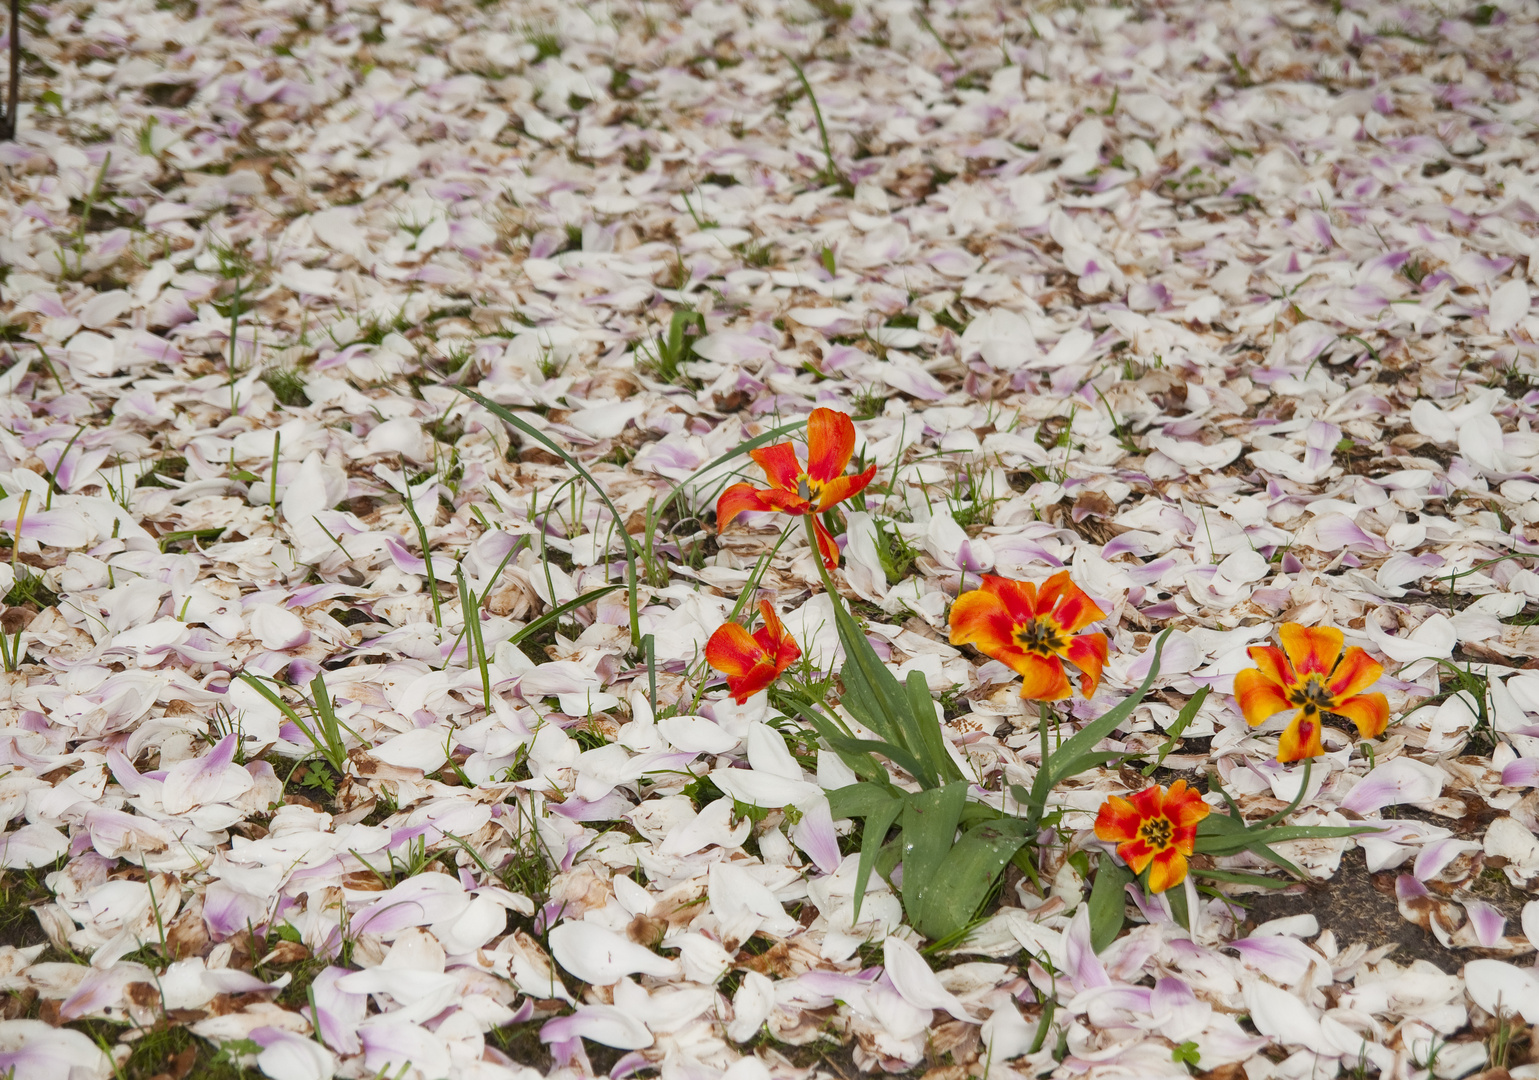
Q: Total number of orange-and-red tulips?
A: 5